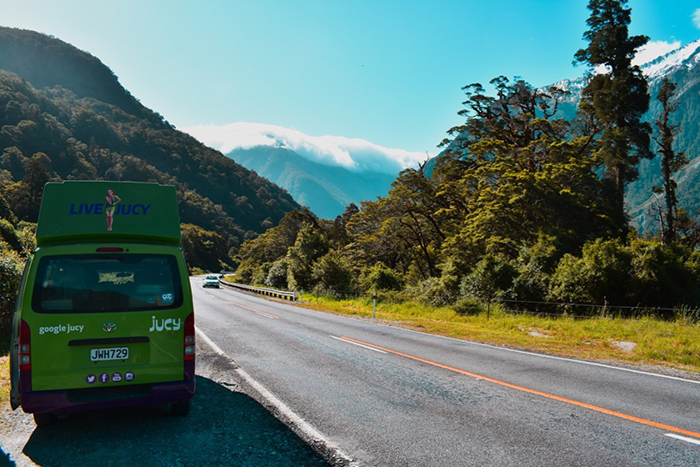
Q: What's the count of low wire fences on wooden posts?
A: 1